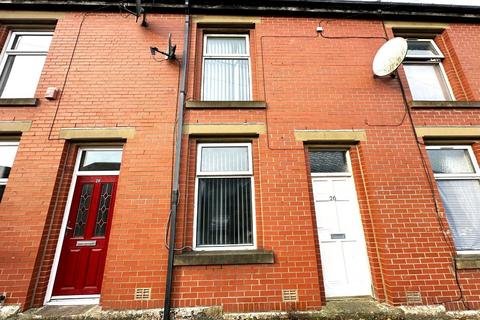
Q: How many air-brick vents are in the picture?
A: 3